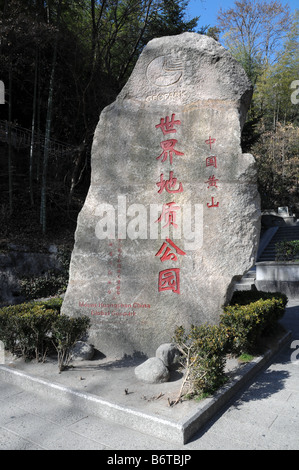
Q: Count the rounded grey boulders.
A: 3